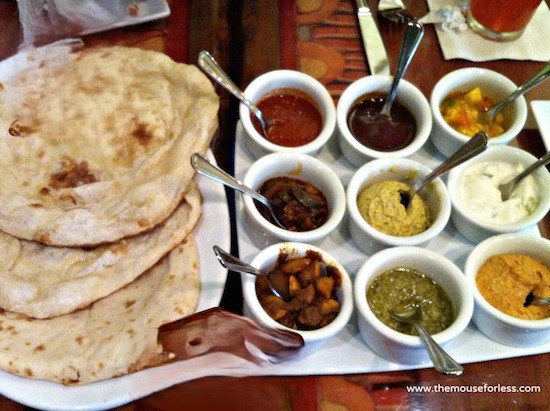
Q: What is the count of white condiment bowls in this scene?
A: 9